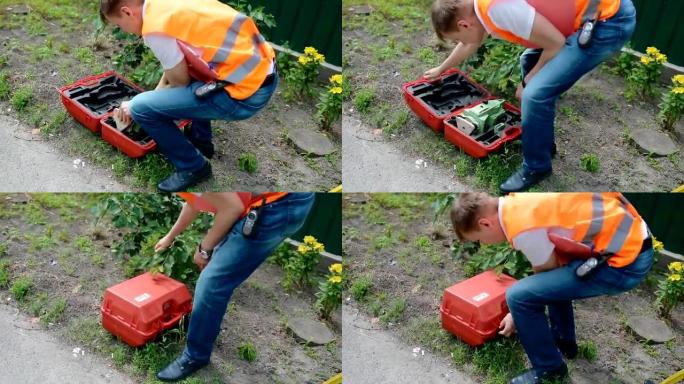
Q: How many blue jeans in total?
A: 4